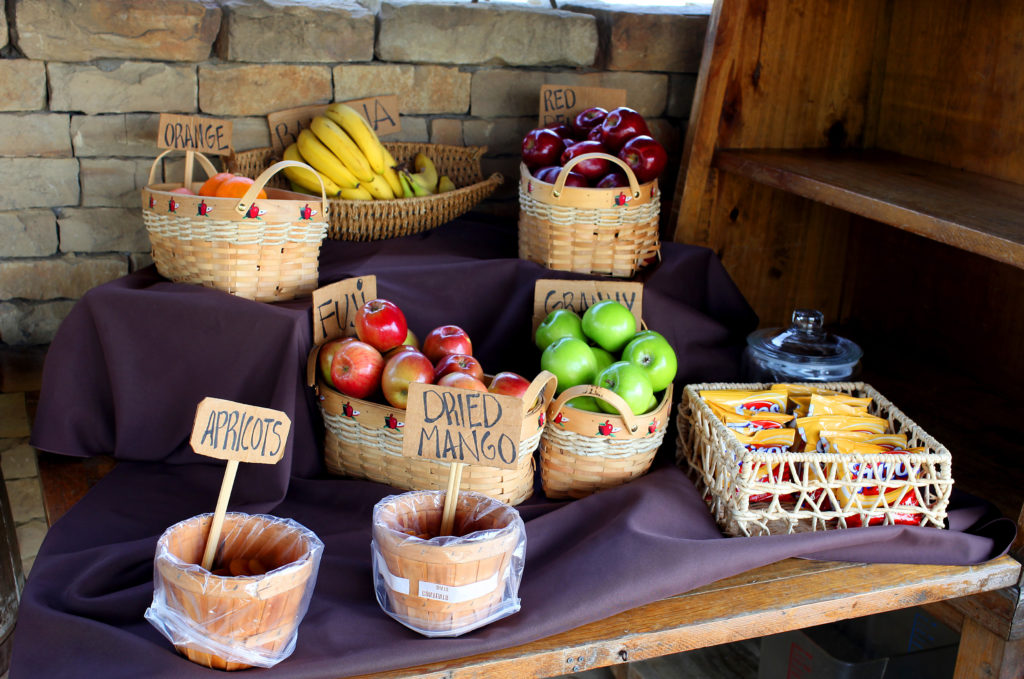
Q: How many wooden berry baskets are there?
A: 2